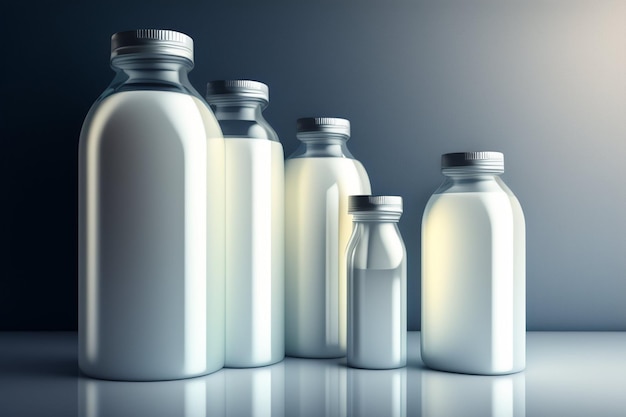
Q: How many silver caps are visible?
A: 5